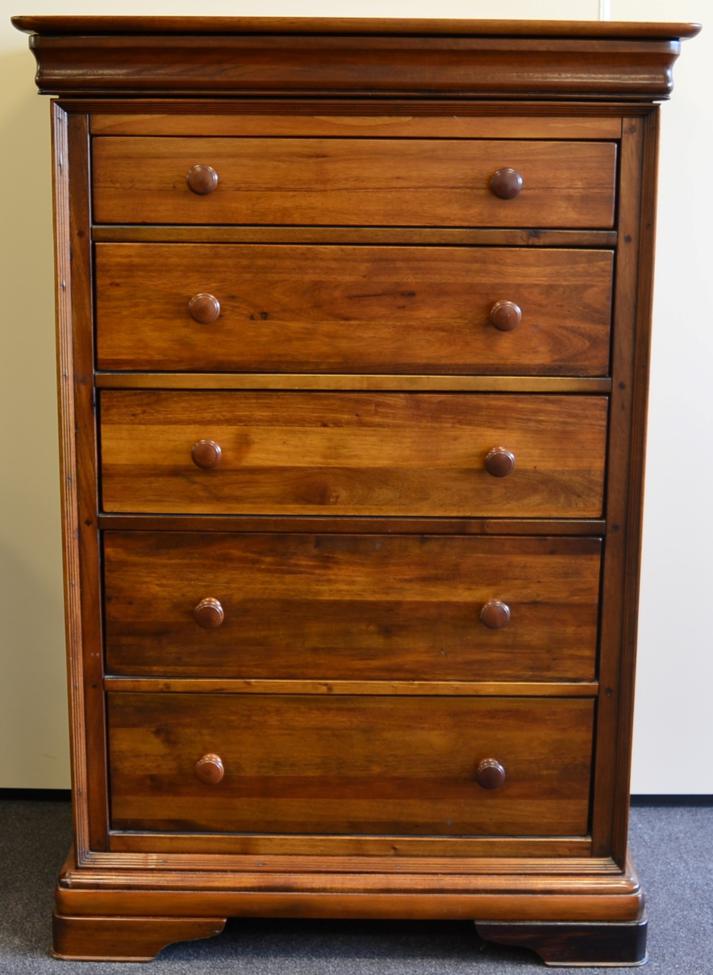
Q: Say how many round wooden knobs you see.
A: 10